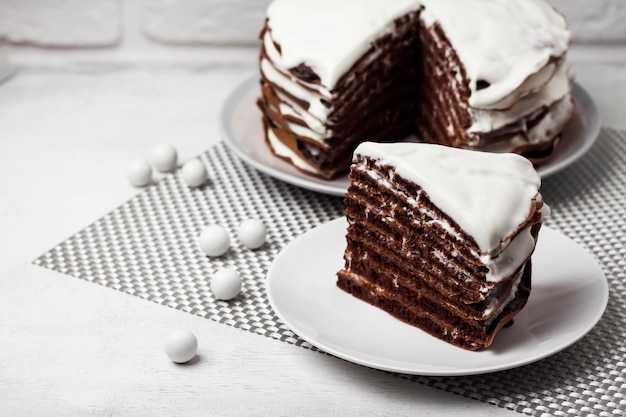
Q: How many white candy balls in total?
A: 7